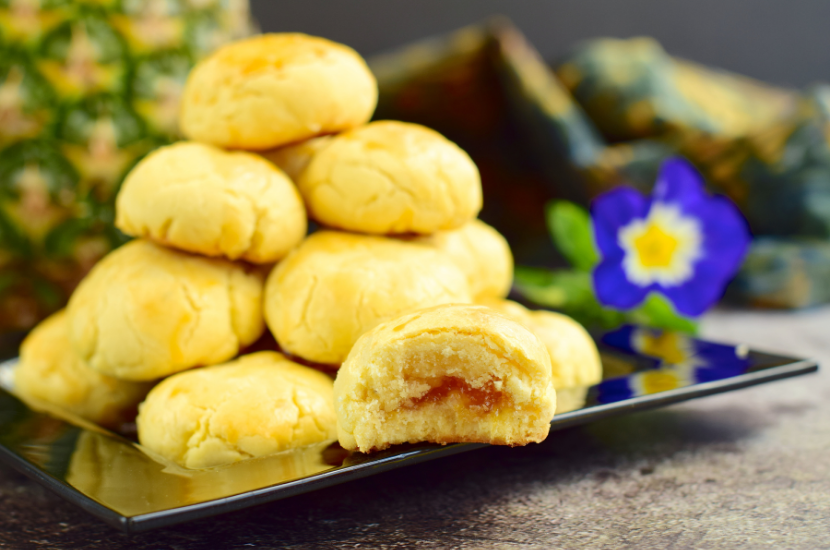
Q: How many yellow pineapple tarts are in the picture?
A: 12